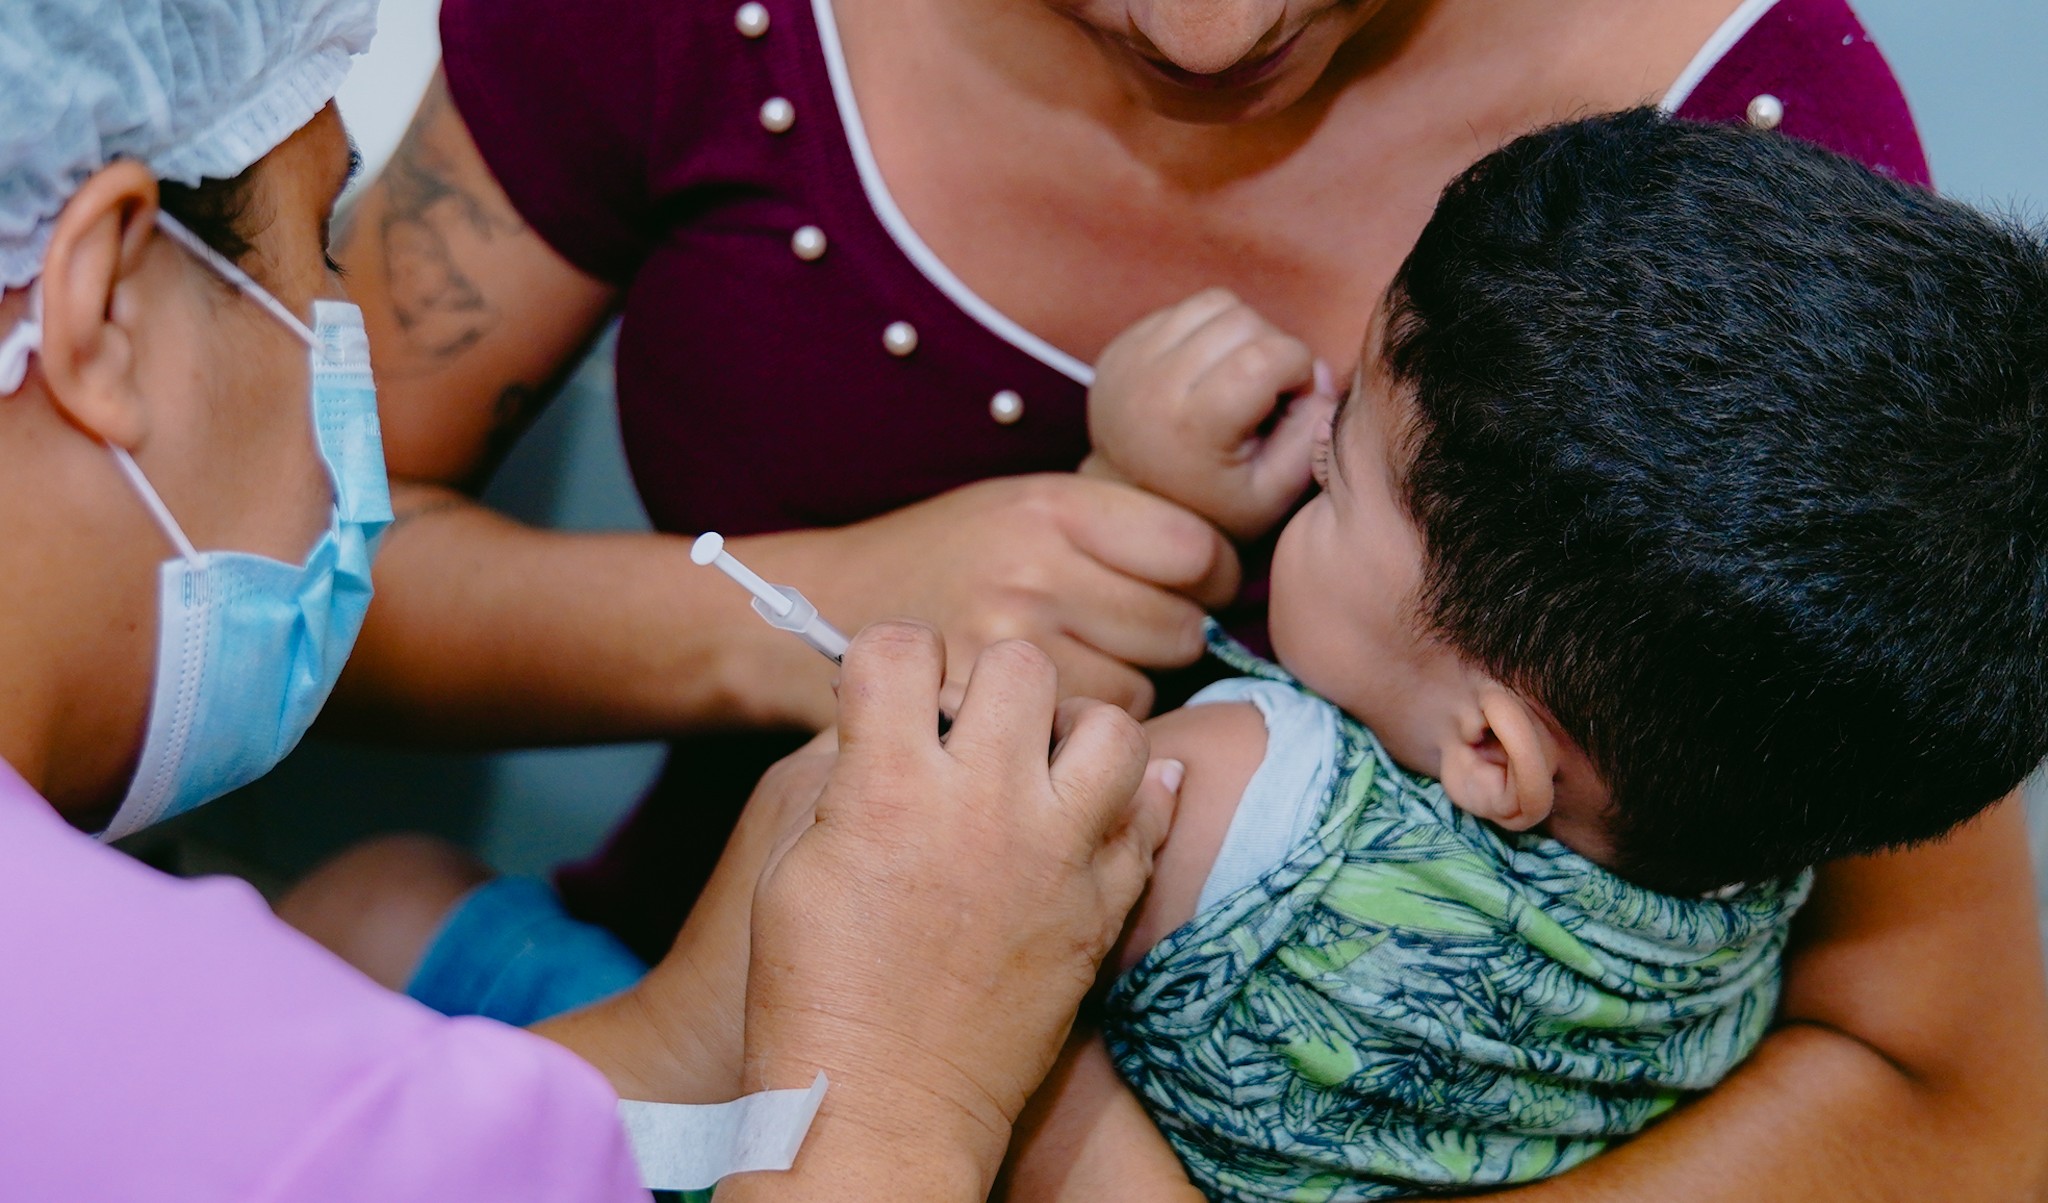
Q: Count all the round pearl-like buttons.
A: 6